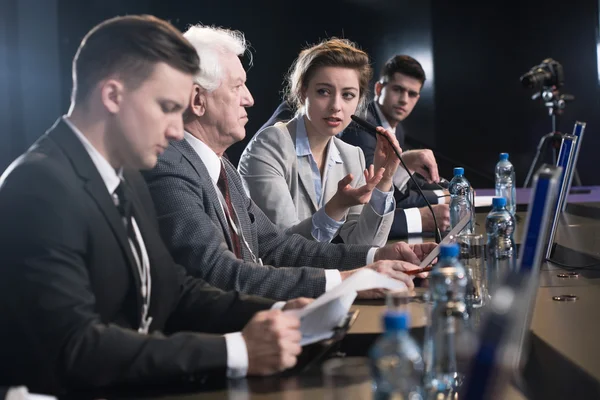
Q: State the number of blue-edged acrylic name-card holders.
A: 4